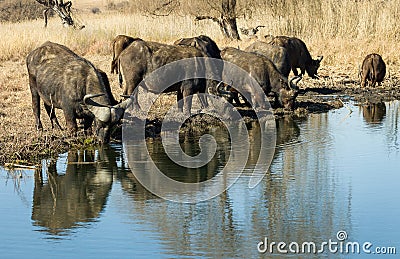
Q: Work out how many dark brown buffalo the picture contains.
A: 8